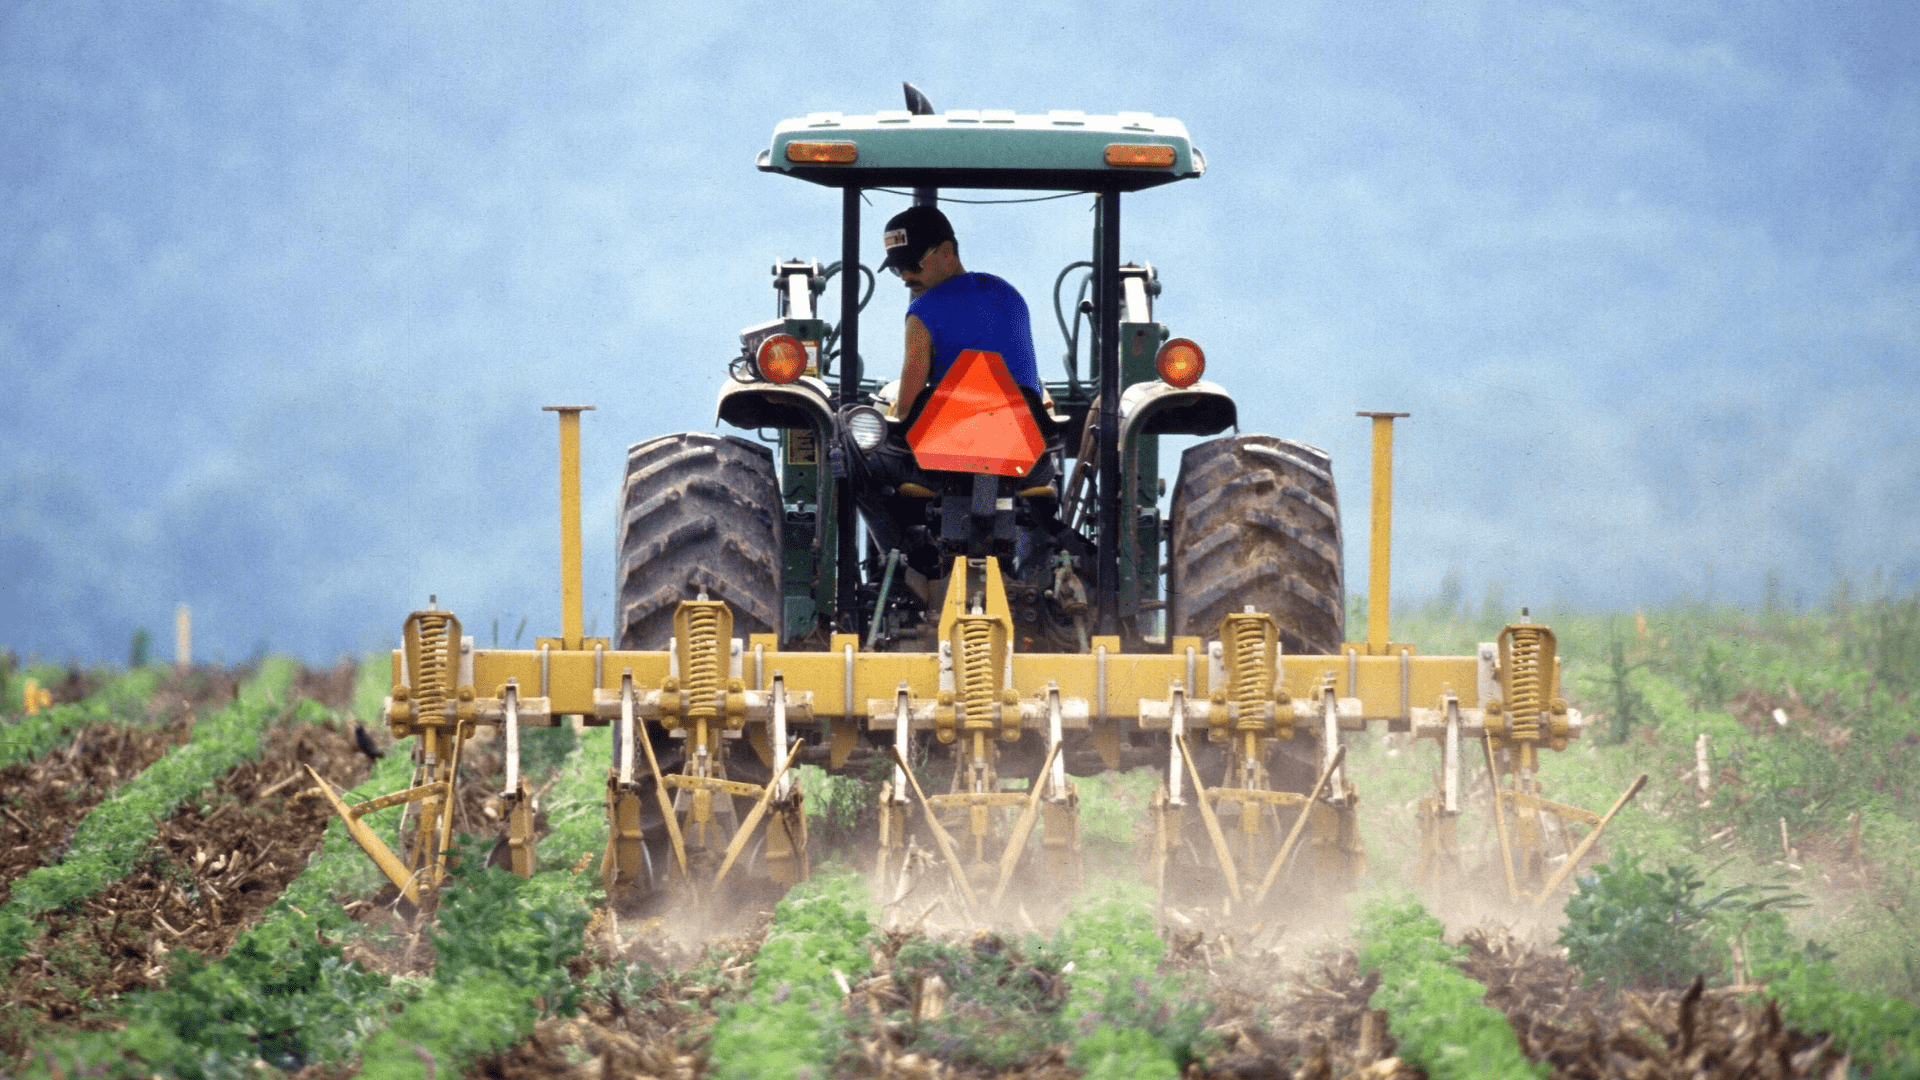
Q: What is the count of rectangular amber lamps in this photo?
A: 2